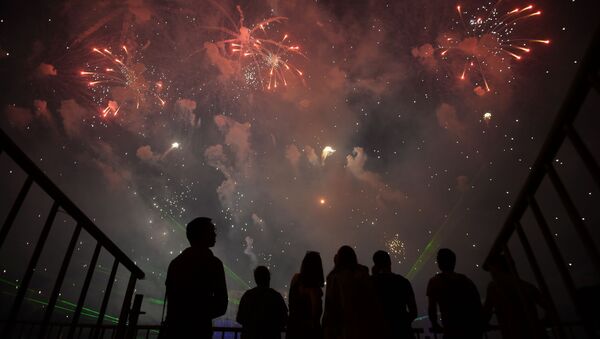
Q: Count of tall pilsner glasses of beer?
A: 0